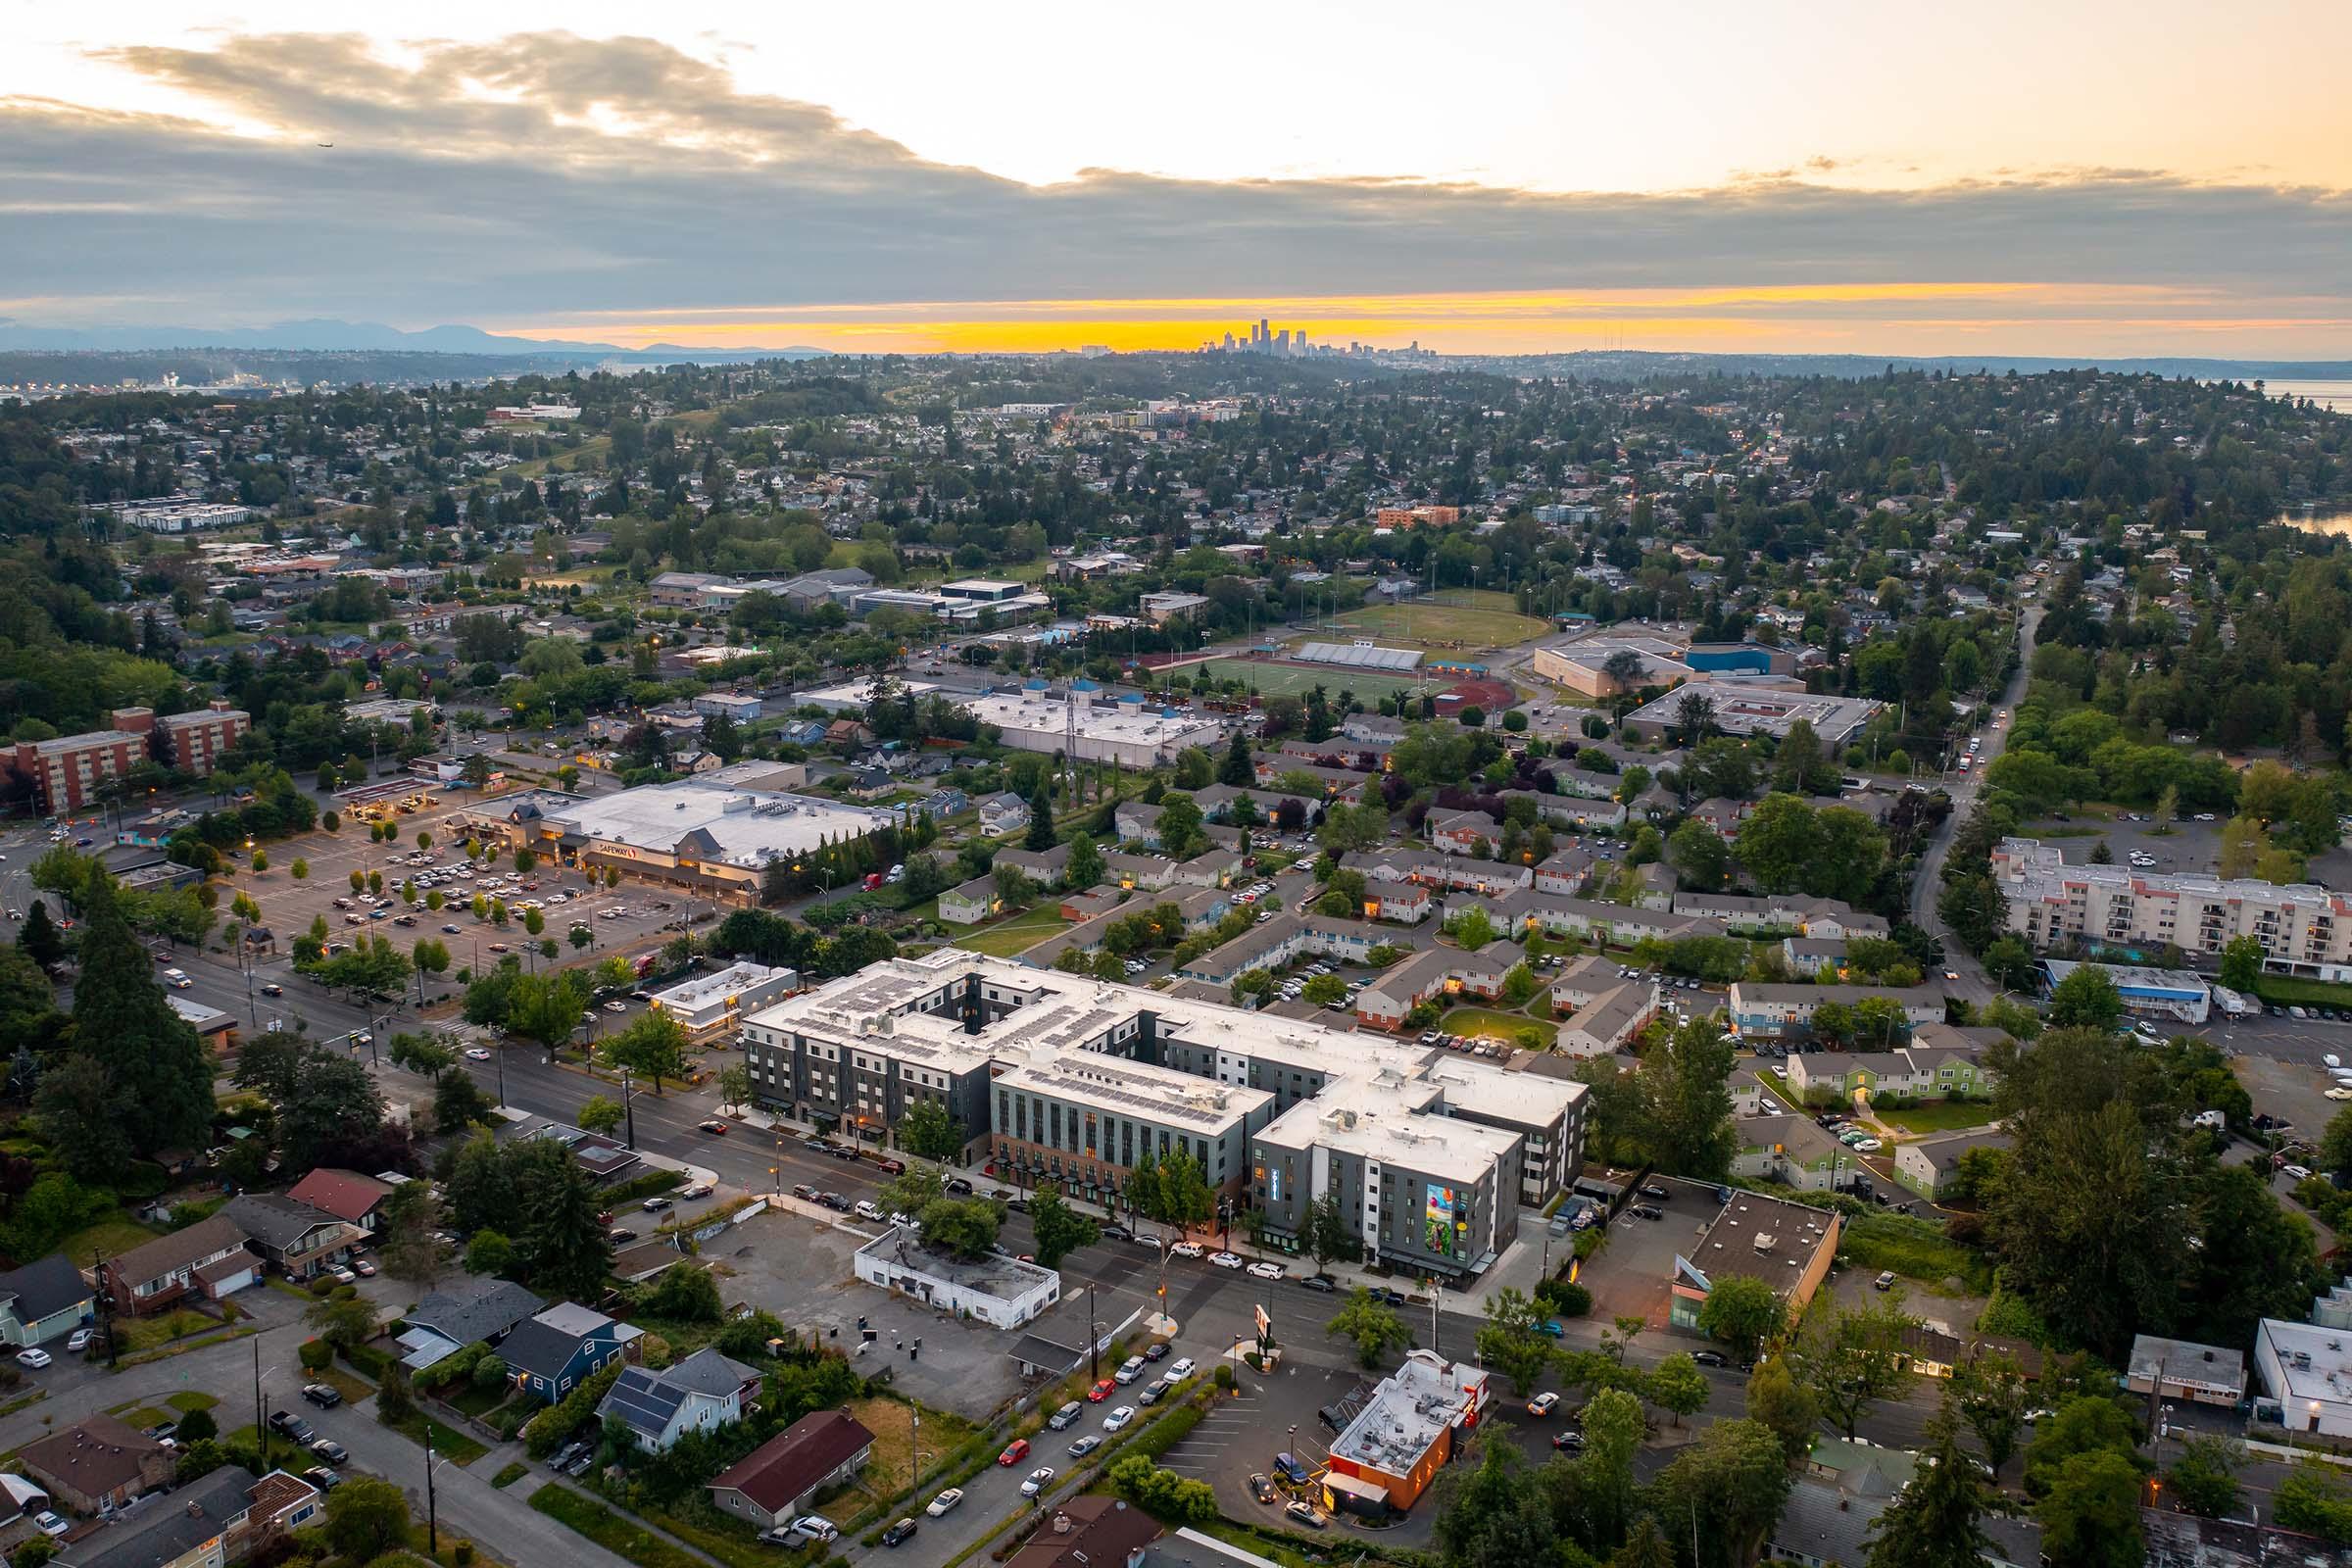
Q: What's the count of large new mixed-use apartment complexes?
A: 1